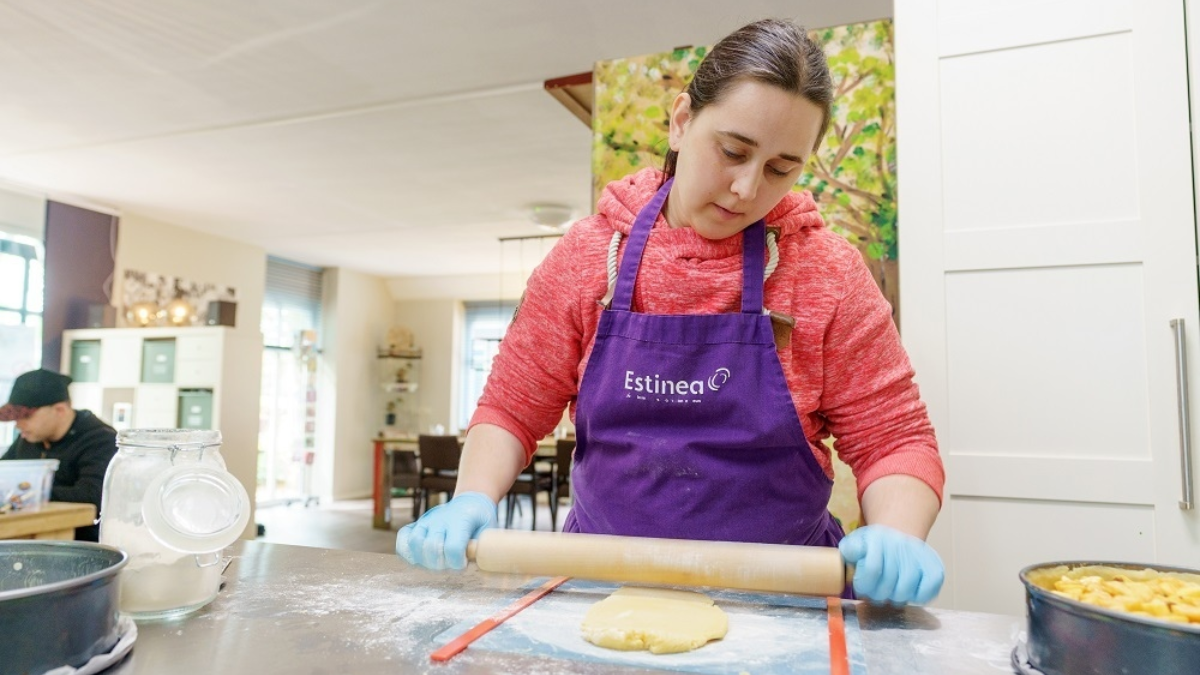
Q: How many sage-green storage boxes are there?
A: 3